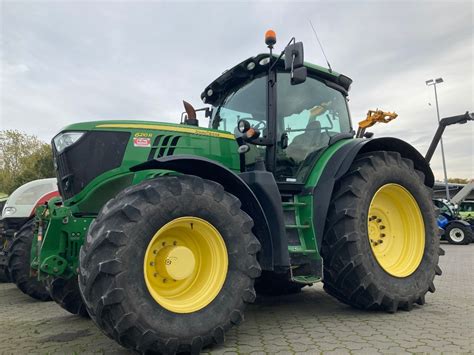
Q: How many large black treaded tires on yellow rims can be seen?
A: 2